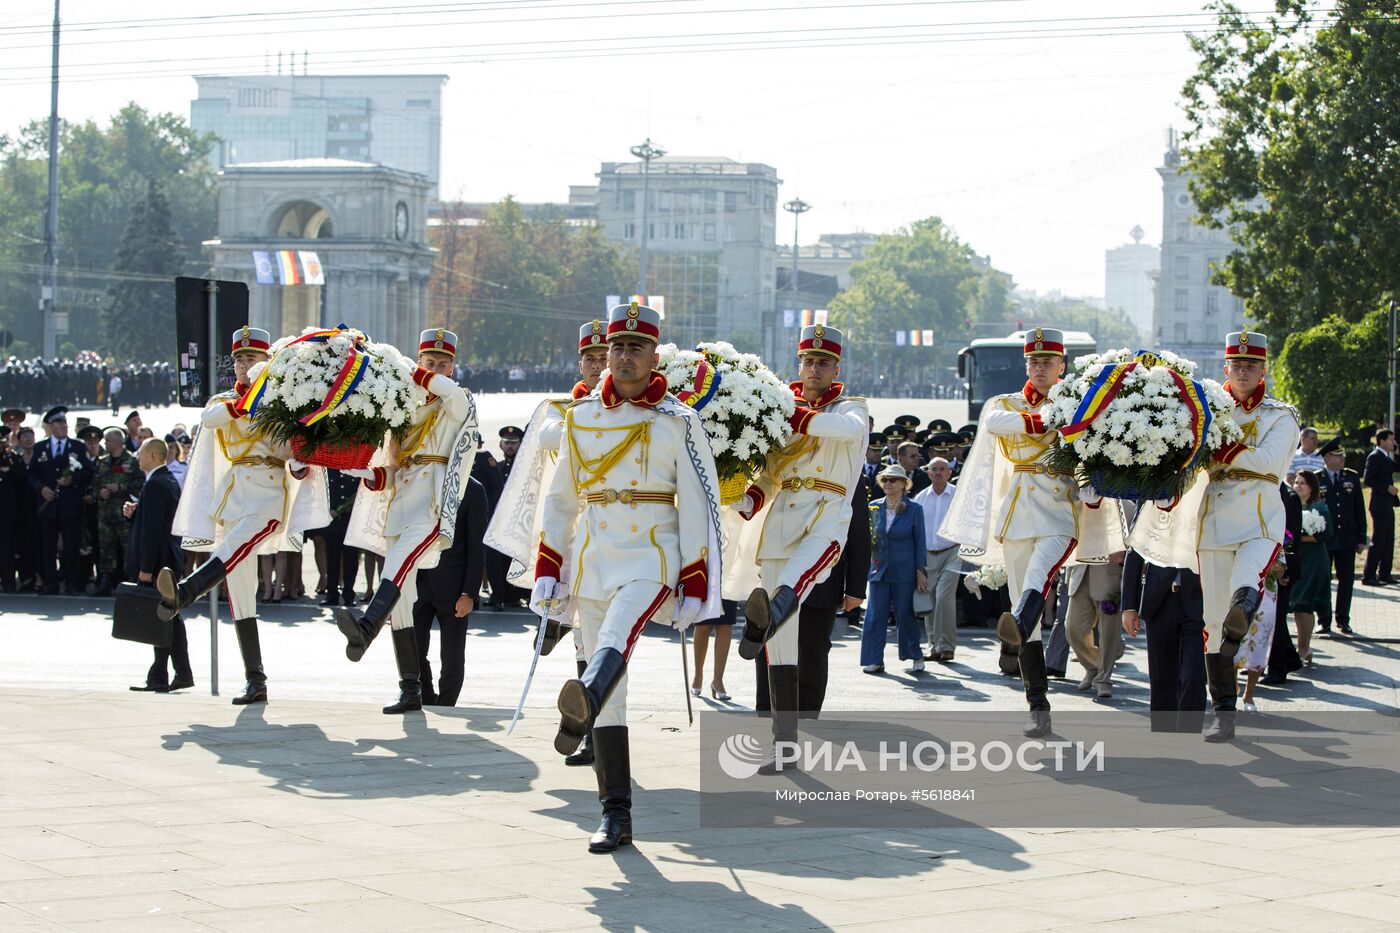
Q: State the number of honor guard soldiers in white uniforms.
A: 7